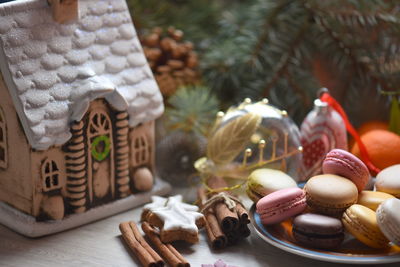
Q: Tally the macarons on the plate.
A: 9